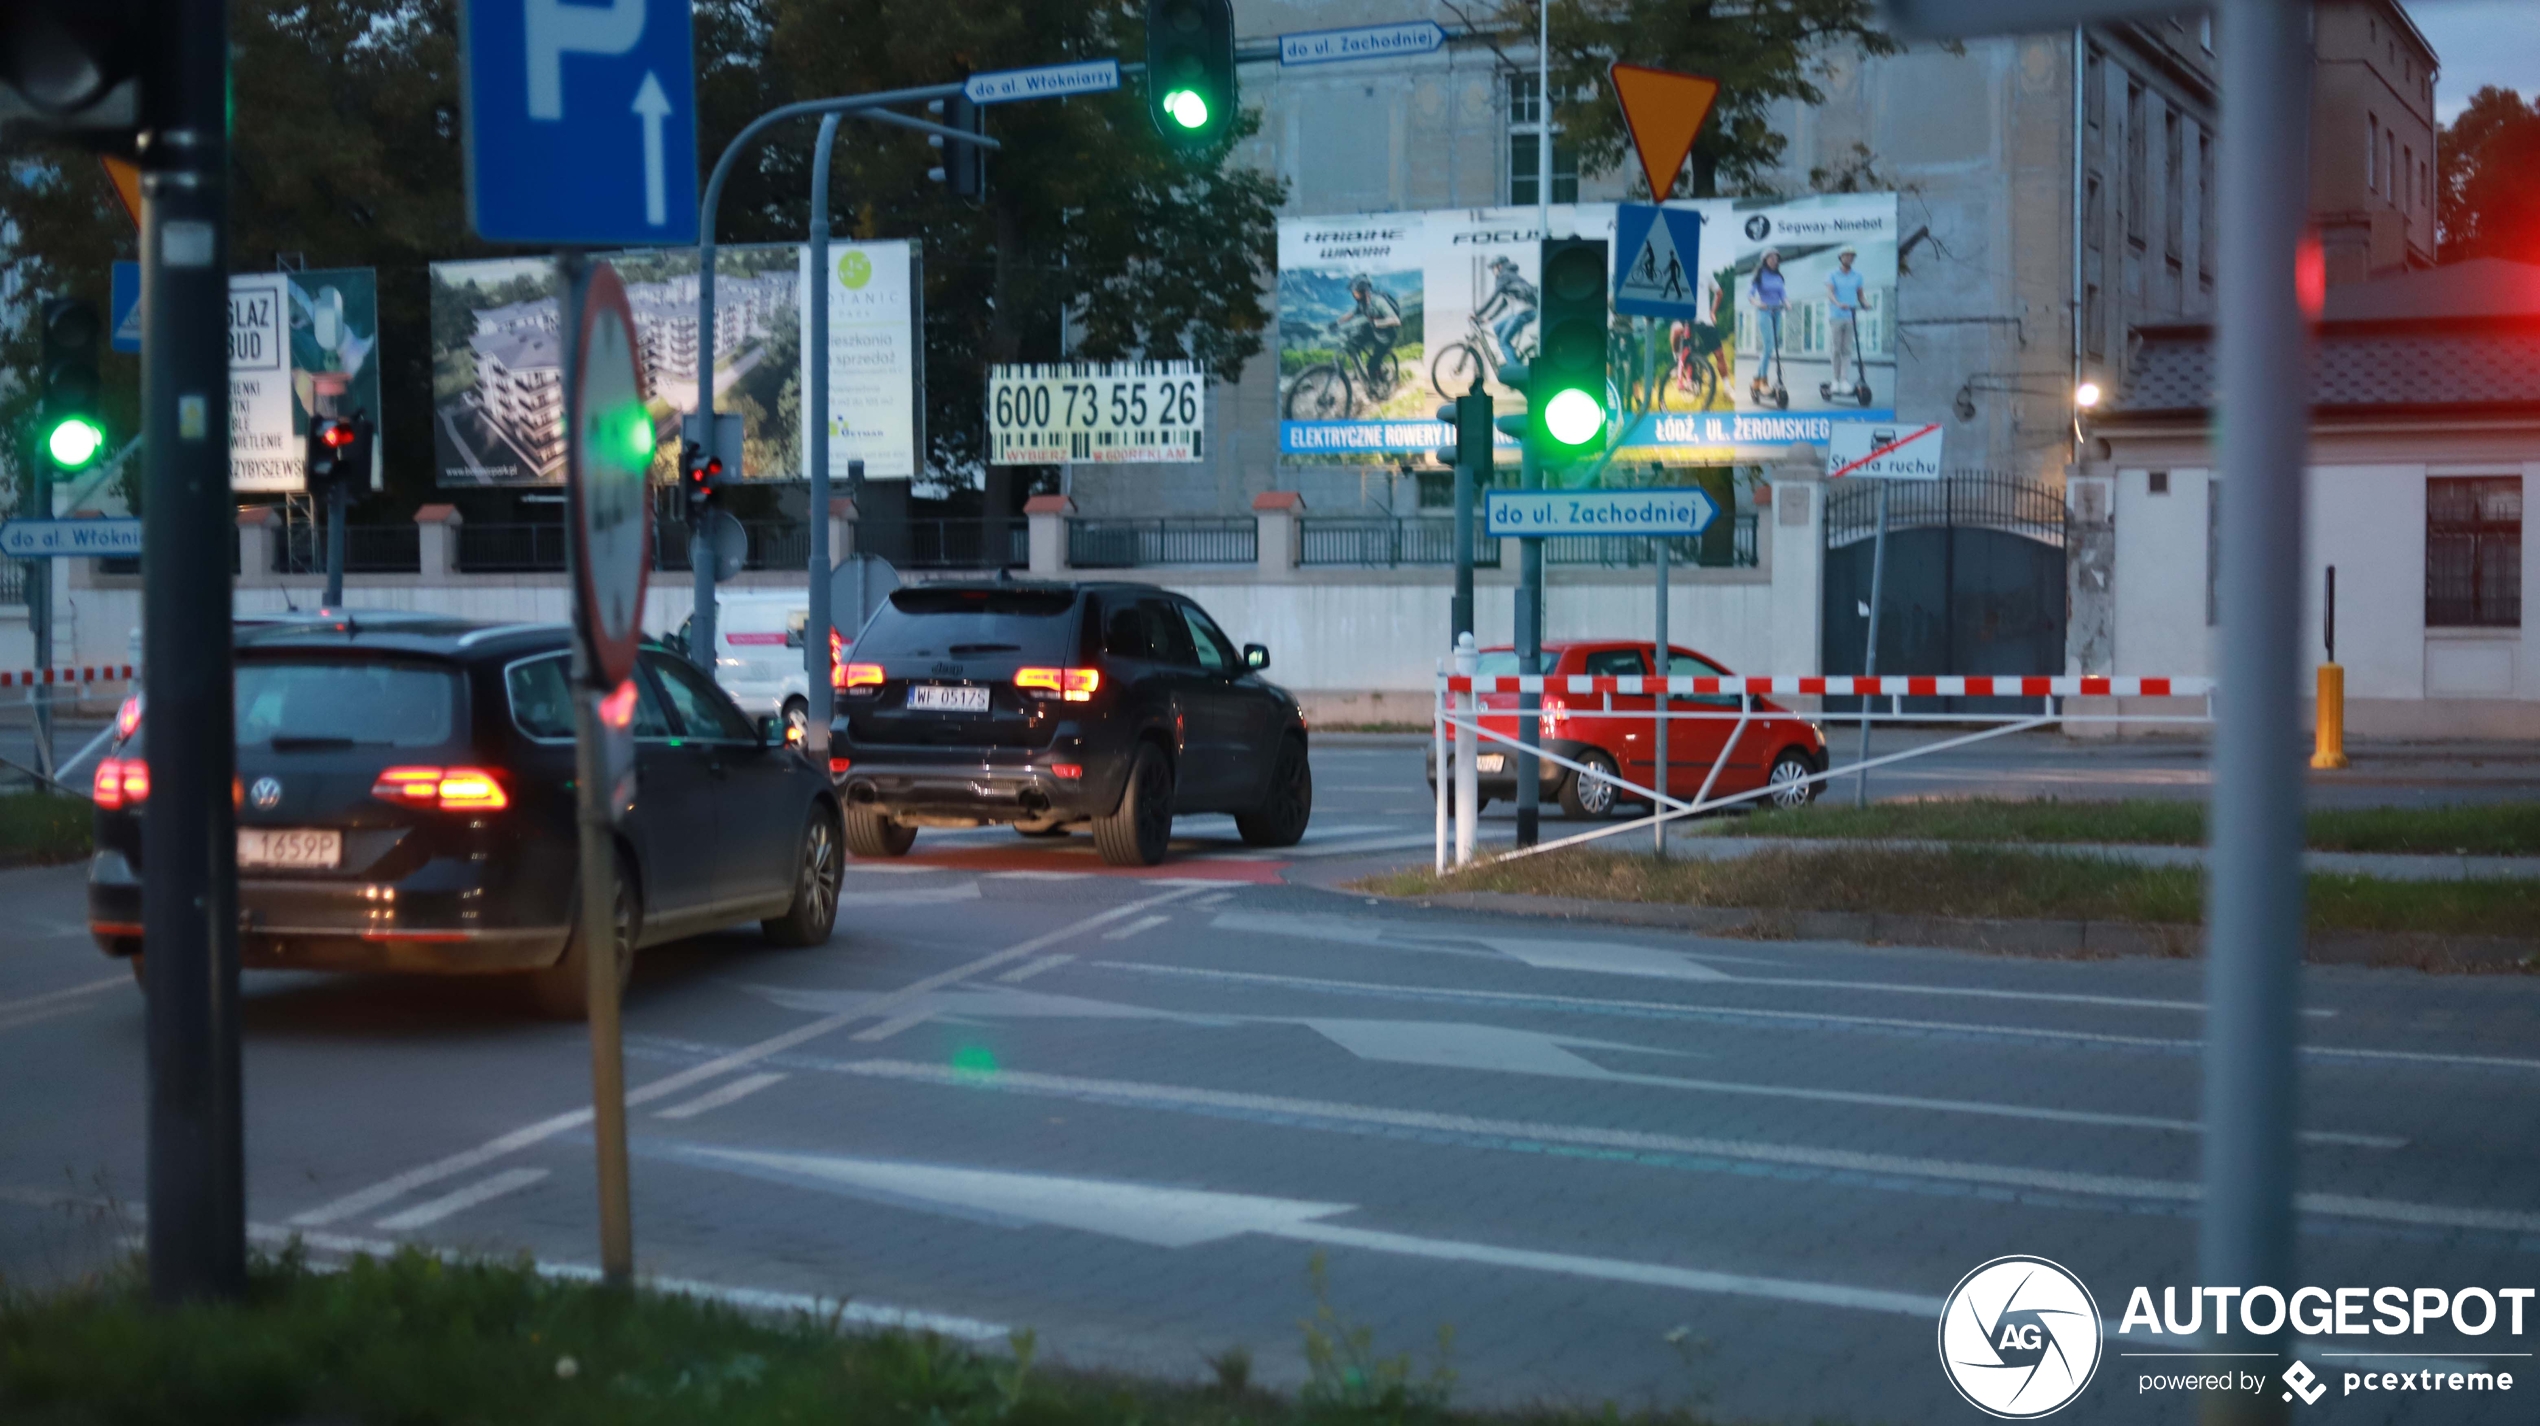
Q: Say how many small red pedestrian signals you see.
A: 2